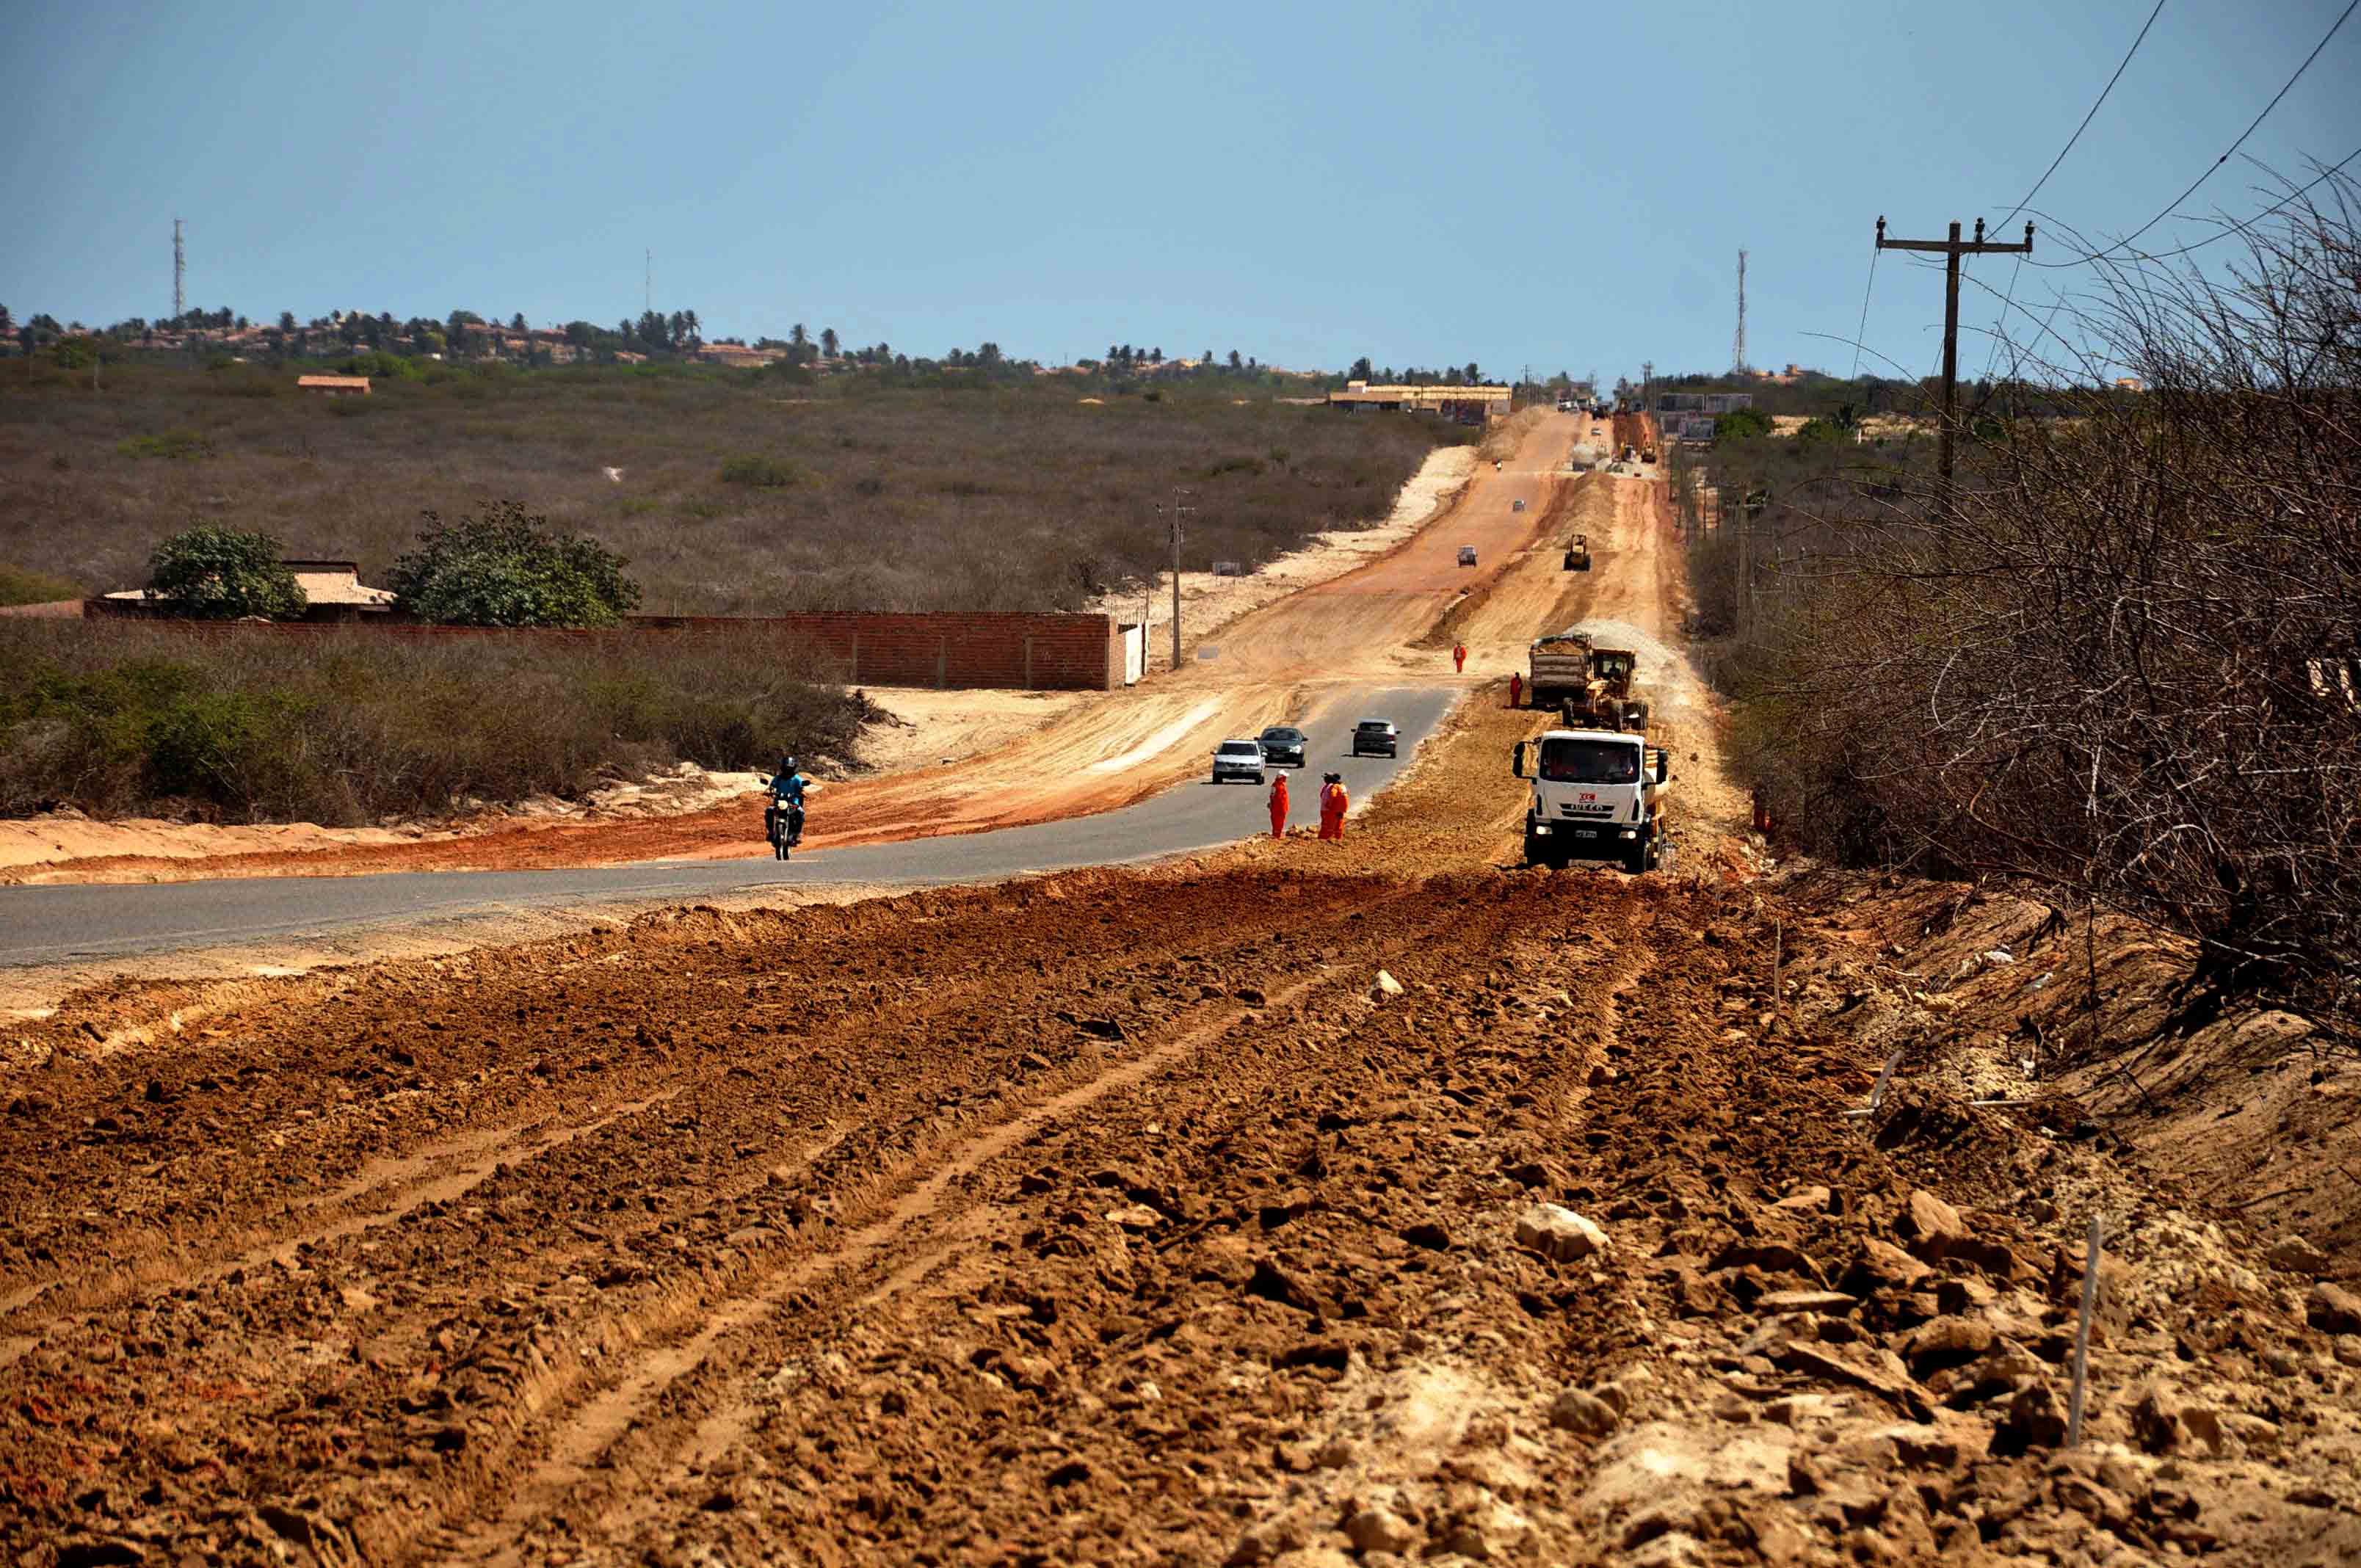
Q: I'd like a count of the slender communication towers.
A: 3